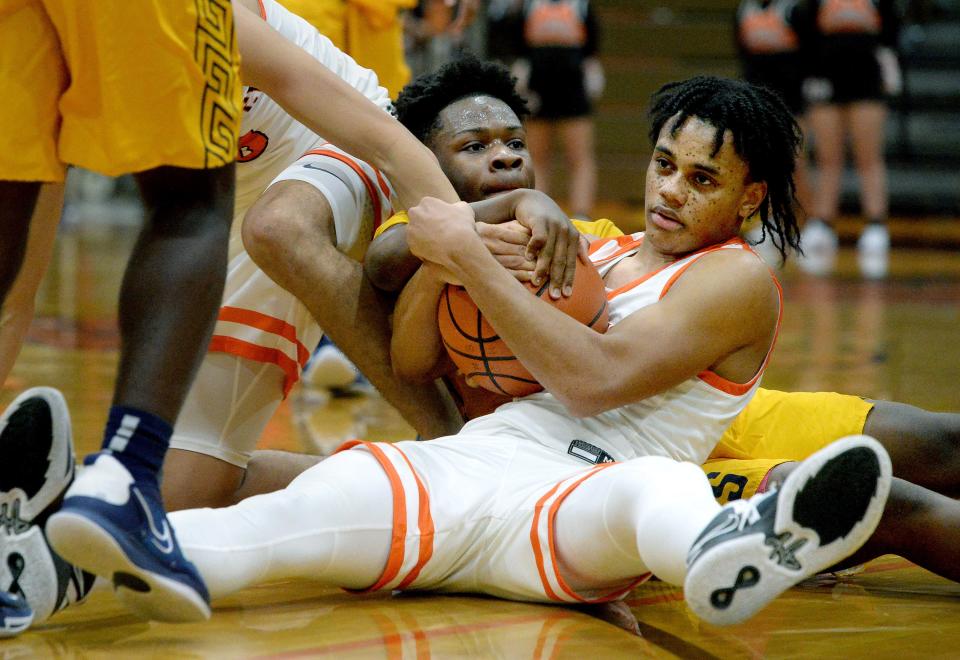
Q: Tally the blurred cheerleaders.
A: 3